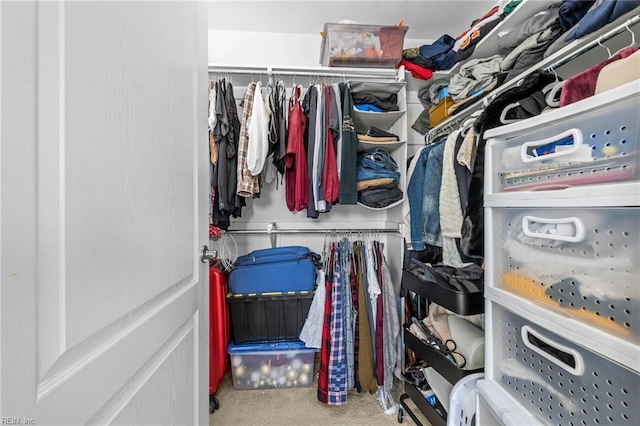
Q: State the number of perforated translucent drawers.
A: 3